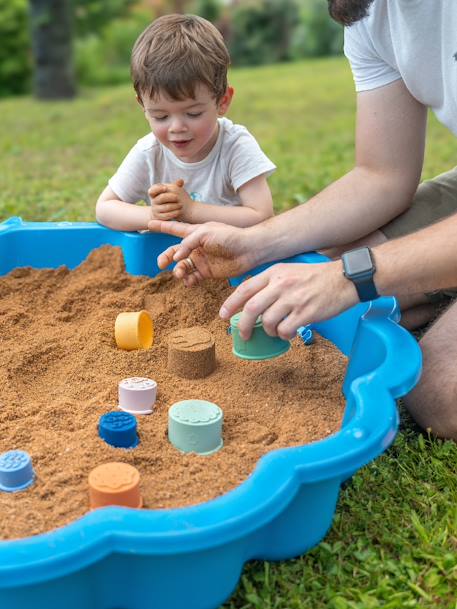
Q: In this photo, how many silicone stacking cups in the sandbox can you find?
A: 7